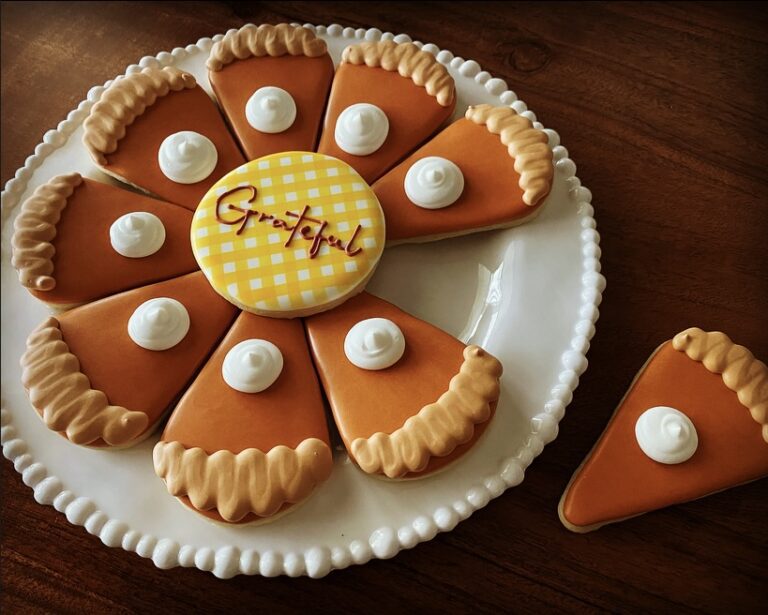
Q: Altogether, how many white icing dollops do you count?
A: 9